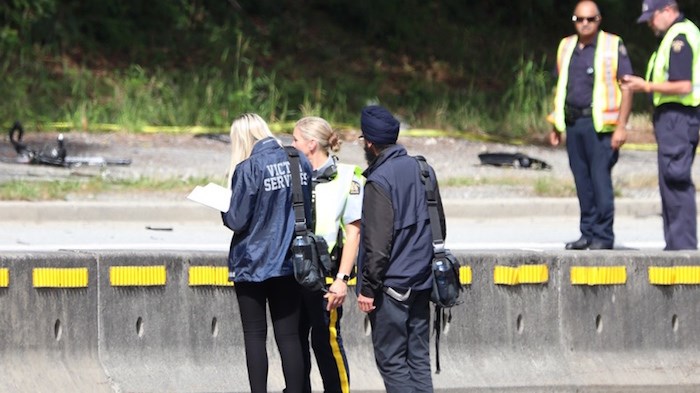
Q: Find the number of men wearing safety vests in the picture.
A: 2